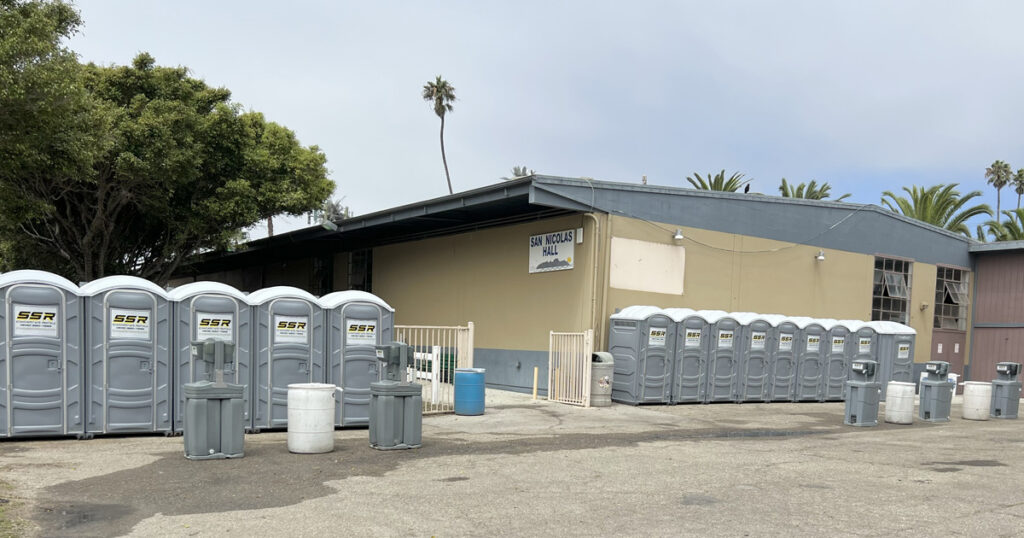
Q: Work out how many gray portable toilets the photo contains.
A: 14